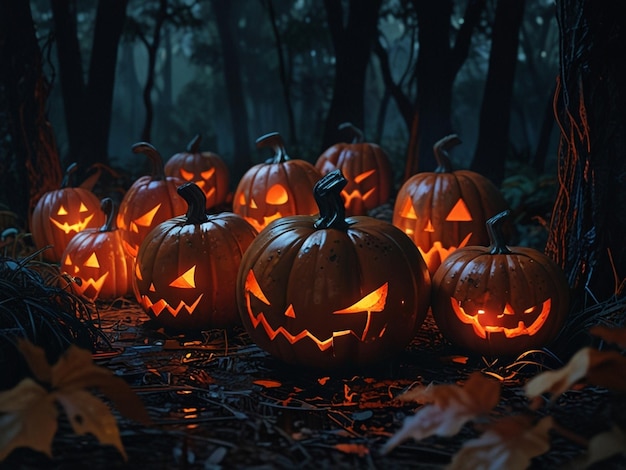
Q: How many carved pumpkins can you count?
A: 10